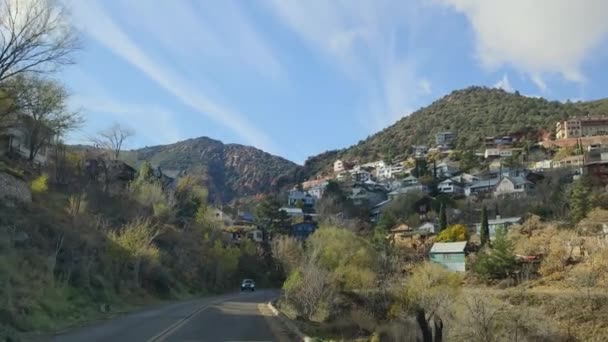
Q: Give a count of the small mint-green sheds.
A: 1